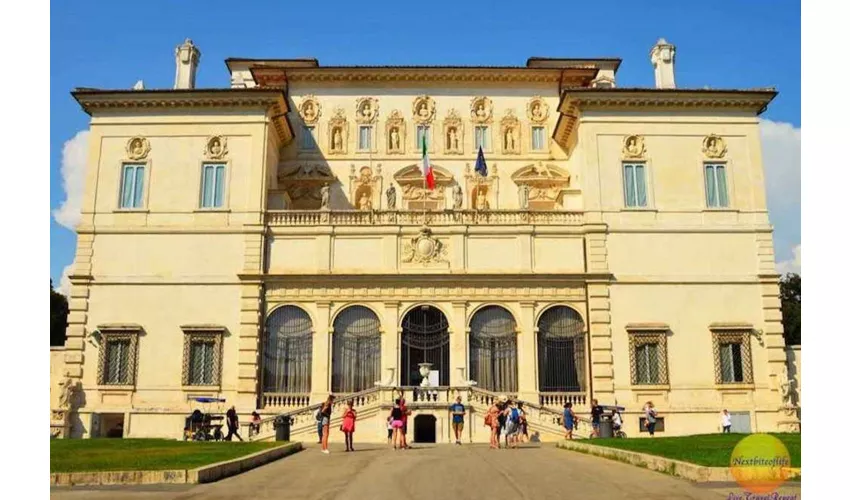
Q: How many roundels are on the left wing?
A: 2